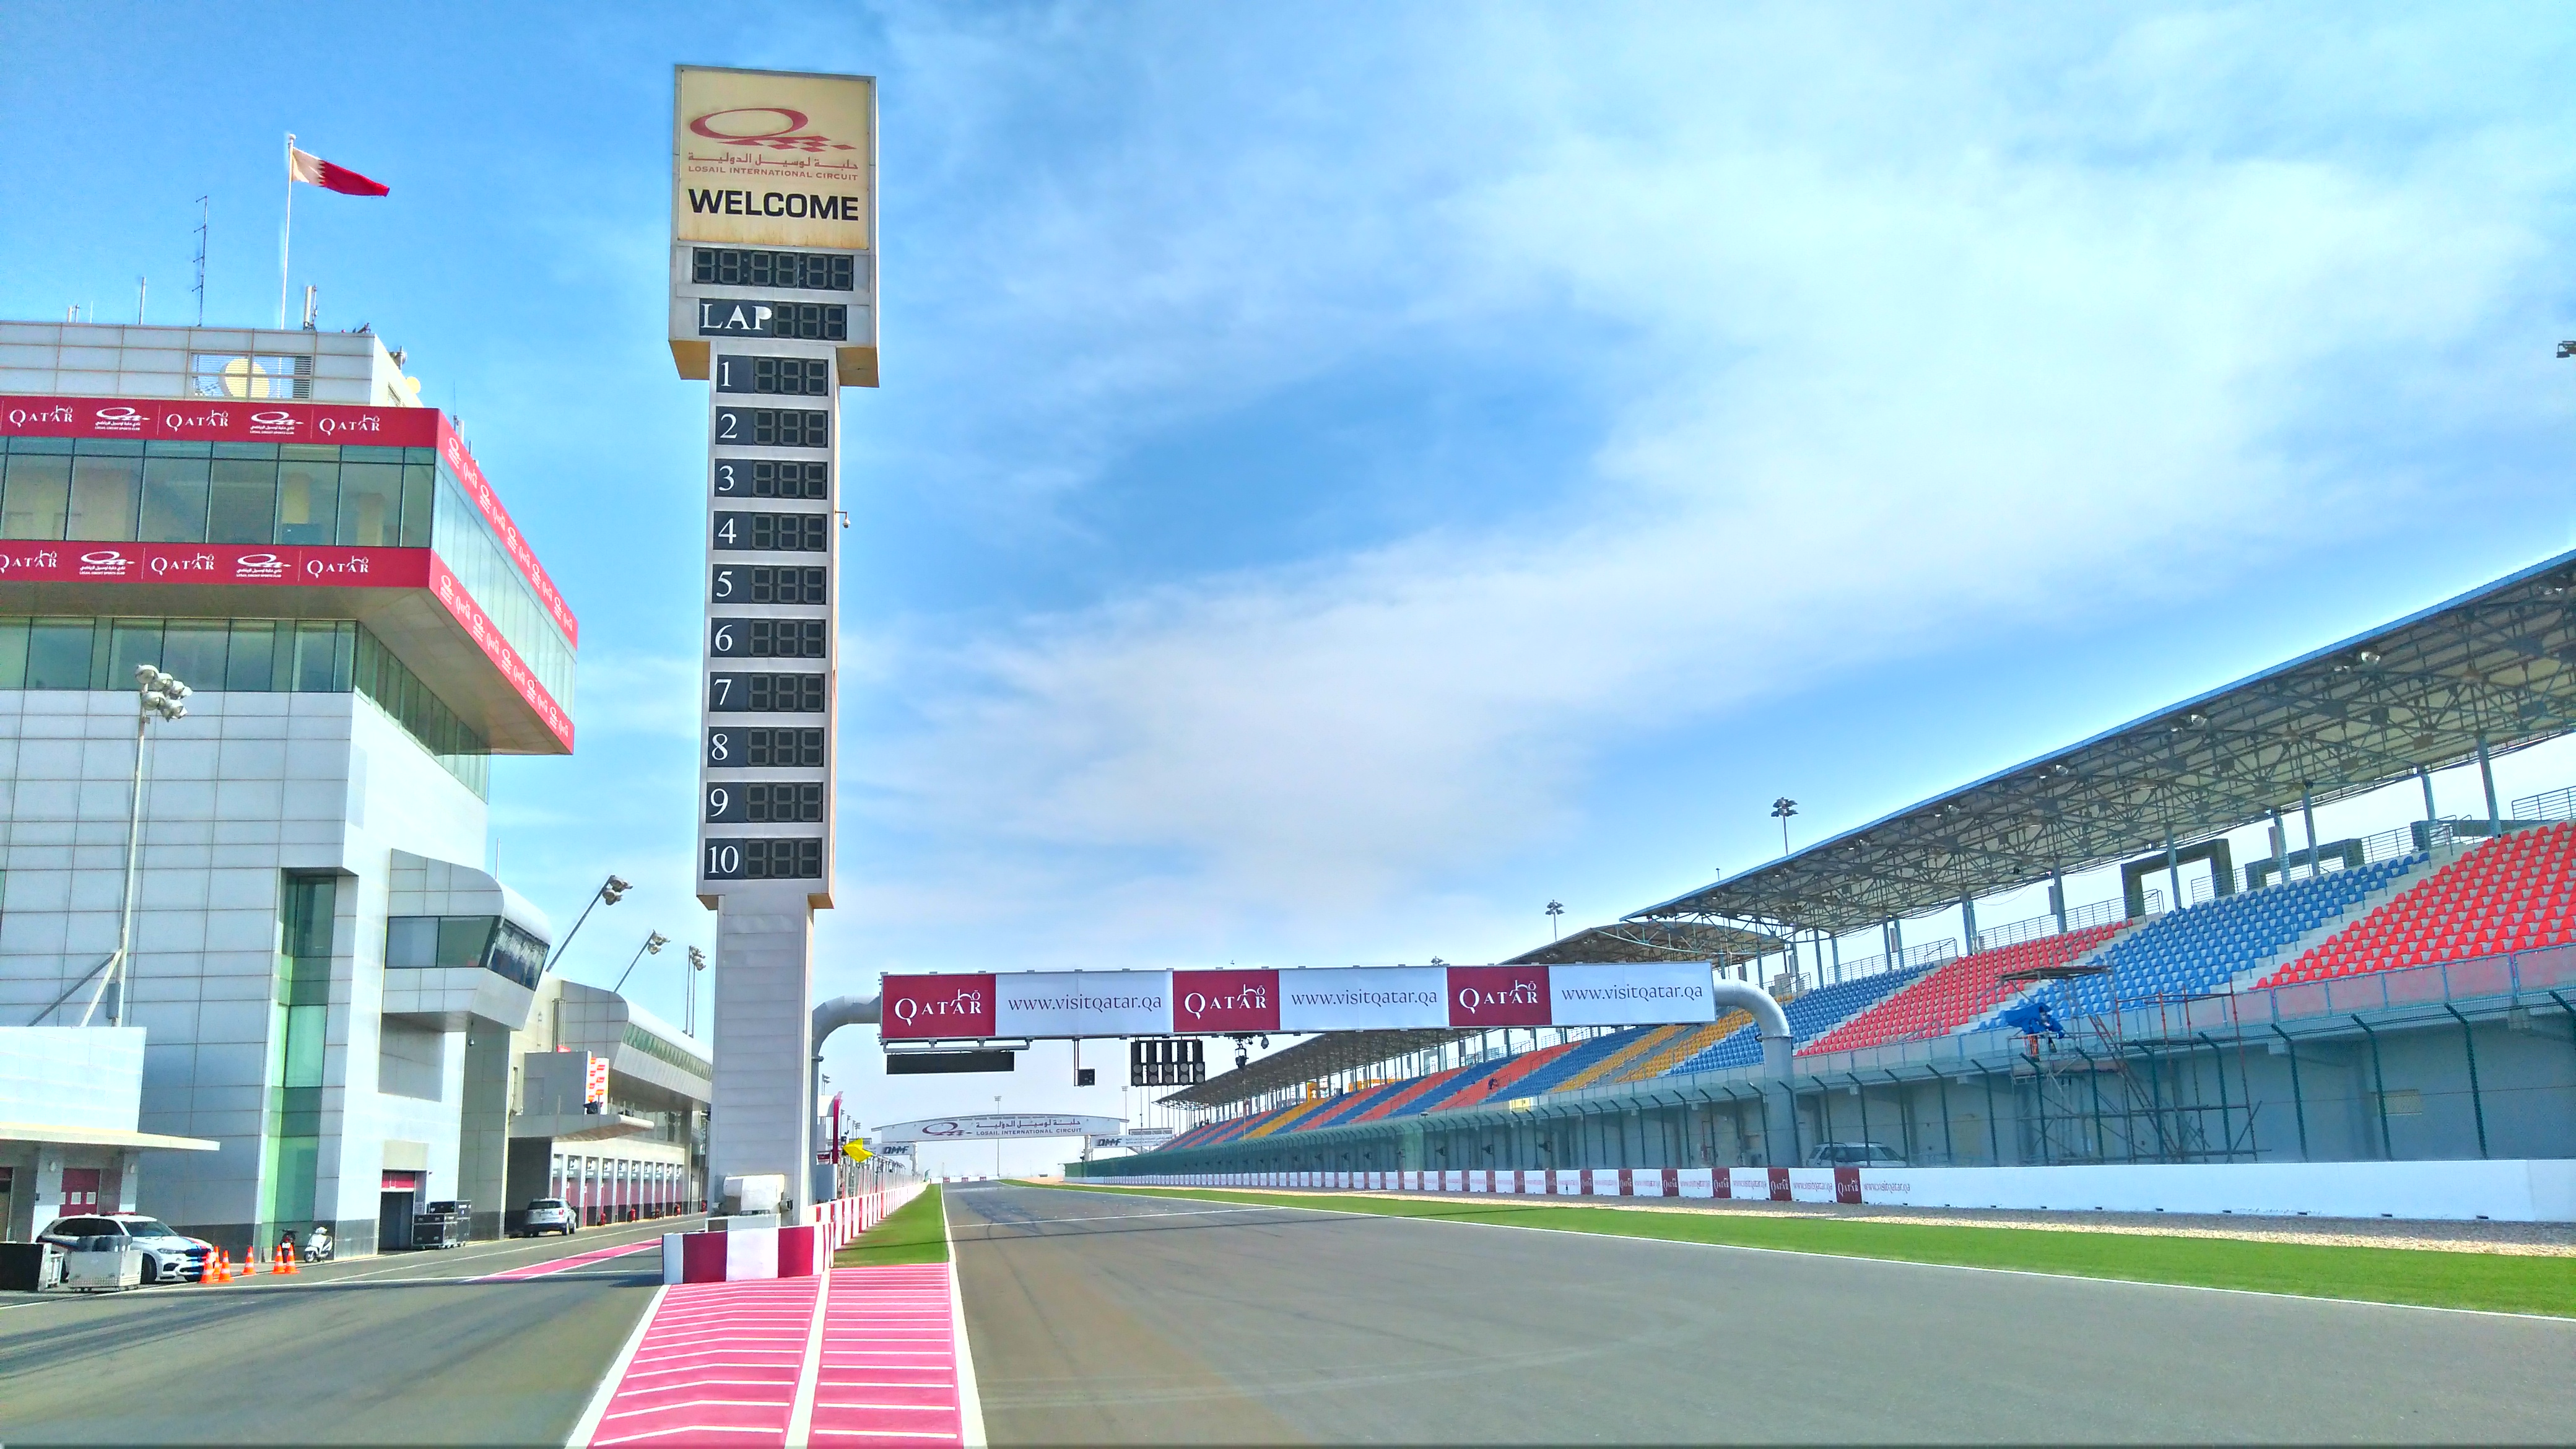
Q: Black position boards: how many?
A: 10